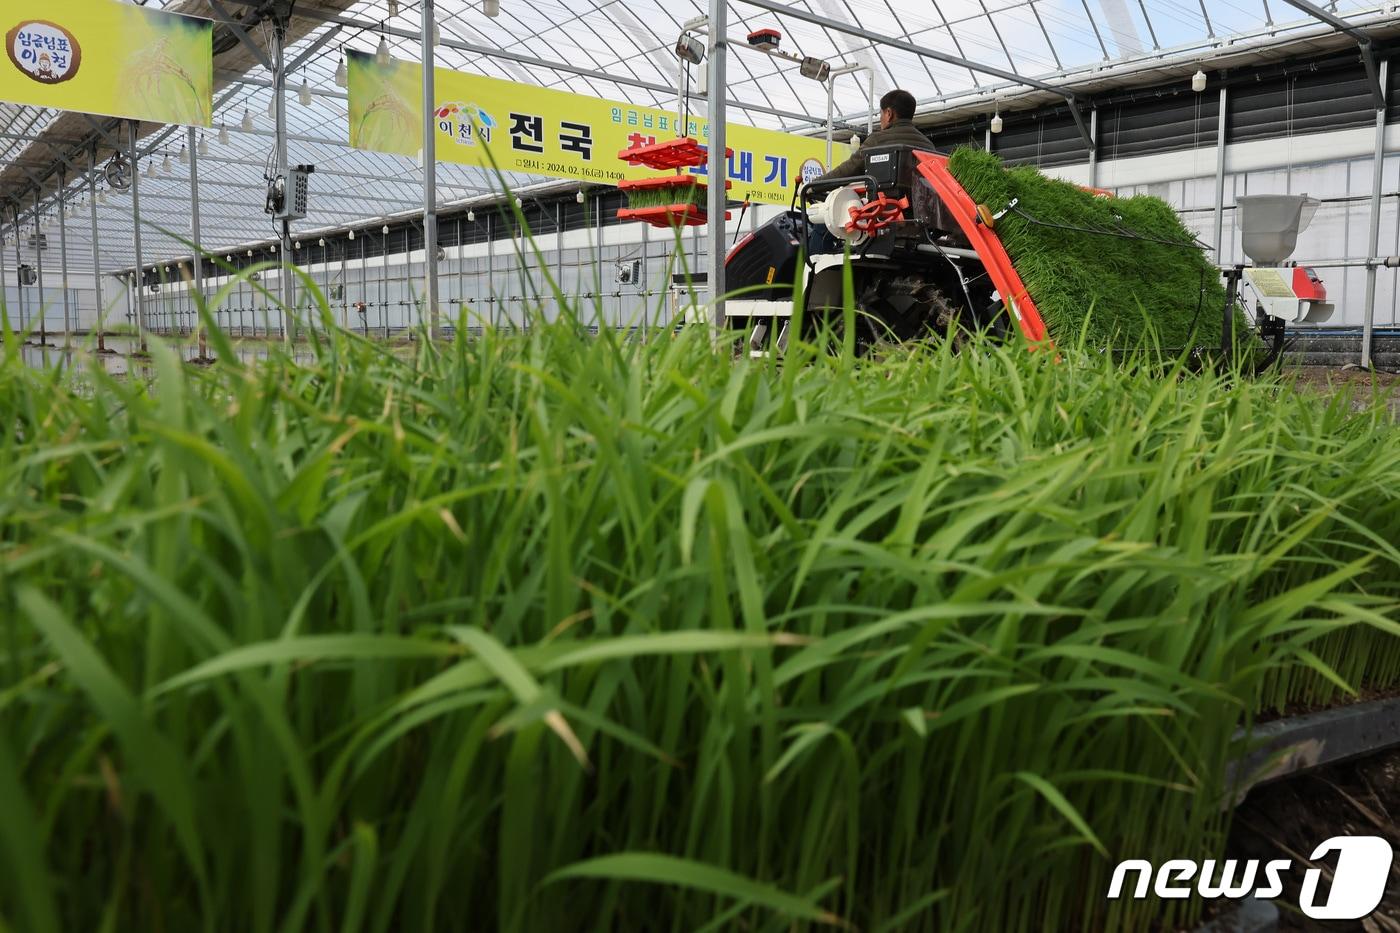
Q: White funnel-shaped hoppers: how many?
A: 1